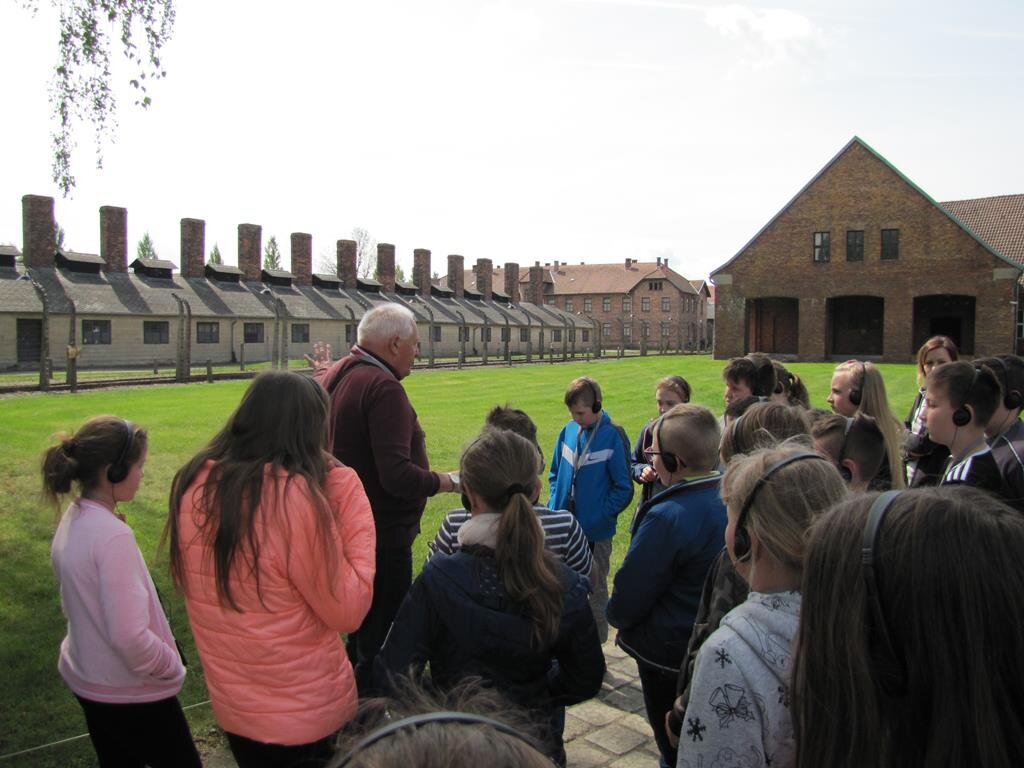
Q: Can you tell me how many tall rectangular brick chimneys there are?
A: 12